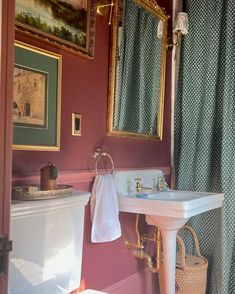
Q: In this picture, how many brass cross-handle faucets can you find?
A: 2